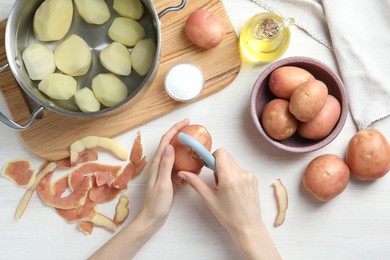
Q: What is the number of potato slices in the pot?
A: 11